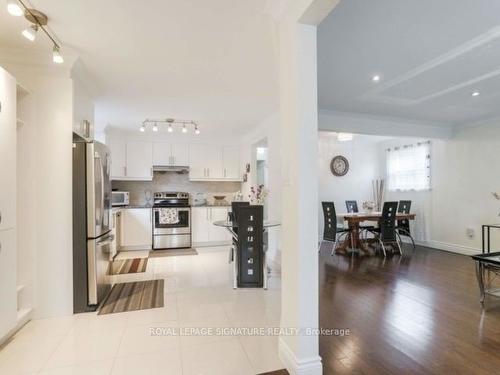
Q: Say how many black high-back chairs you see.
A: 6